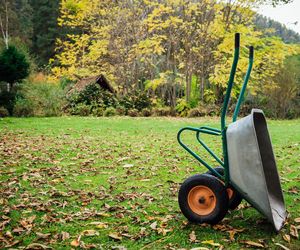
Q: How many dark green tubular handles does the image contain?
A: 2